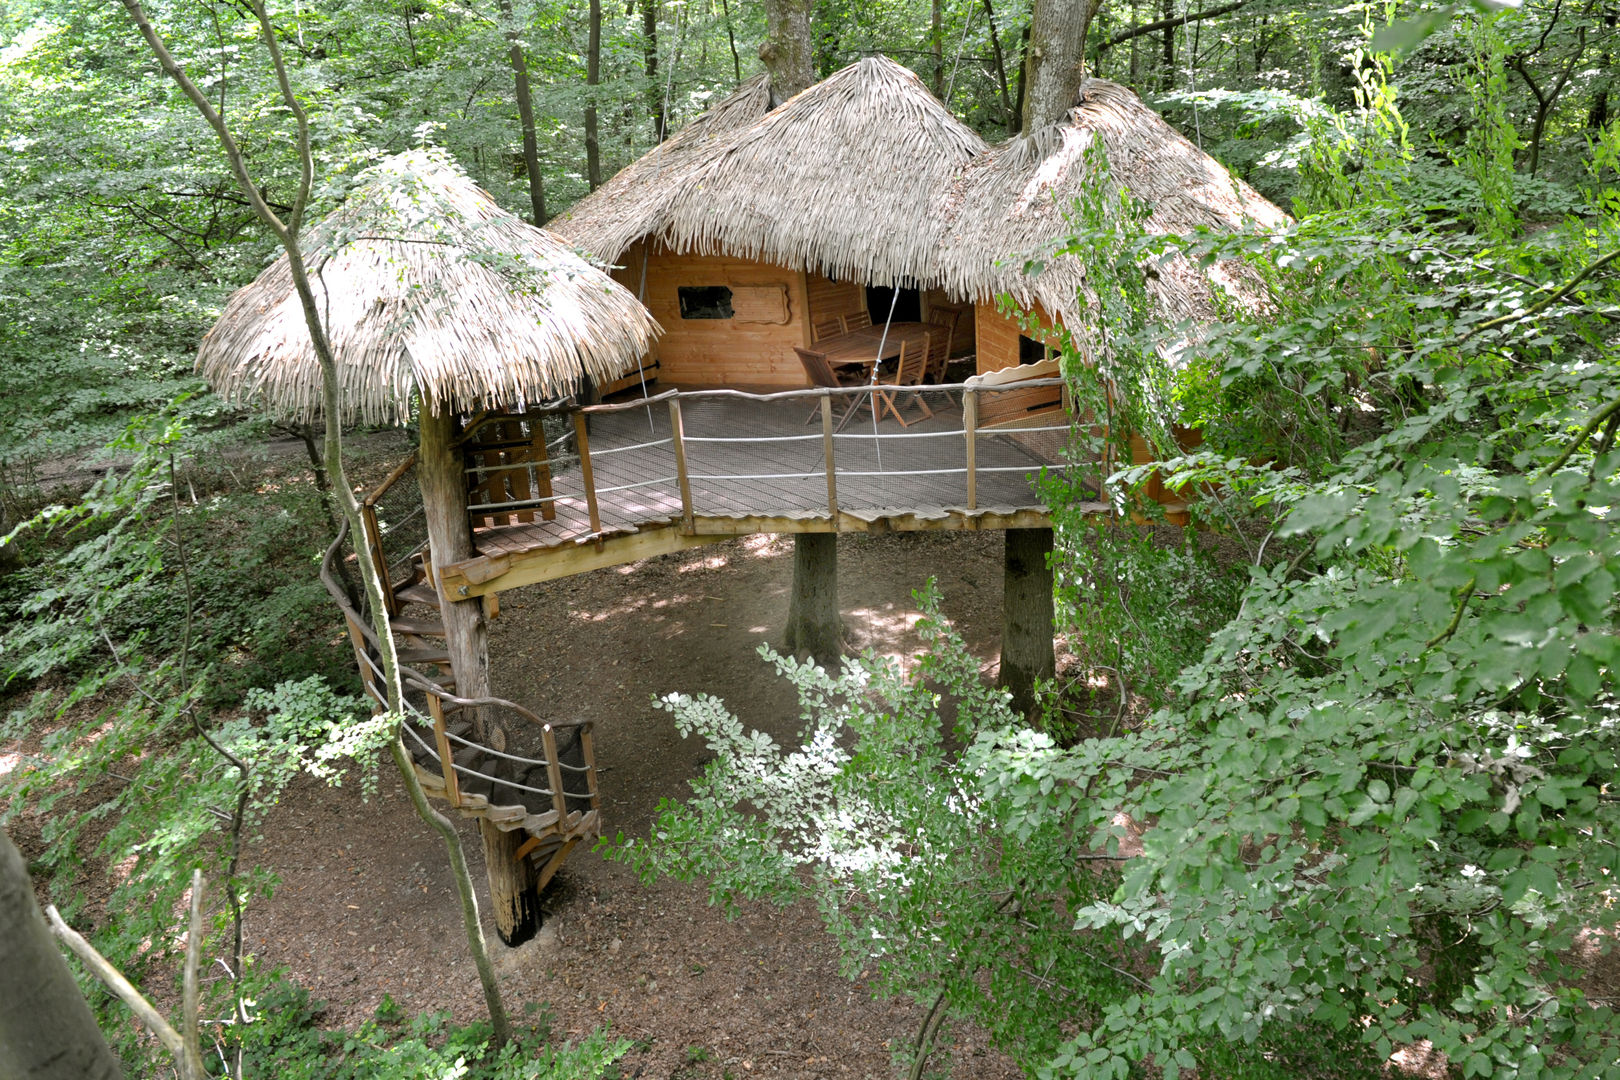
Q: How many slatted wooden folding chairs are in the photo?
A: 6